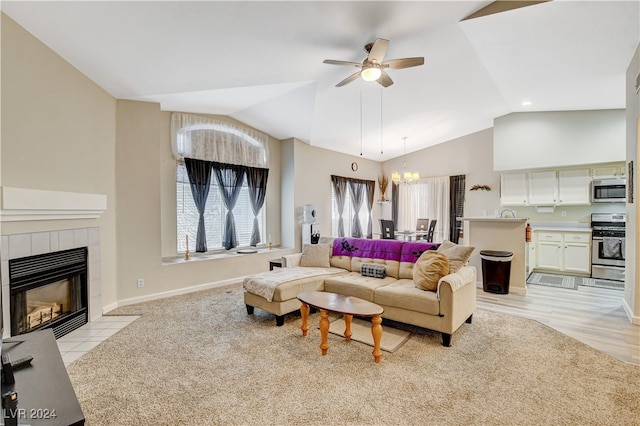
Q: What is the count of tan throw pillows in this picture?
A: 3